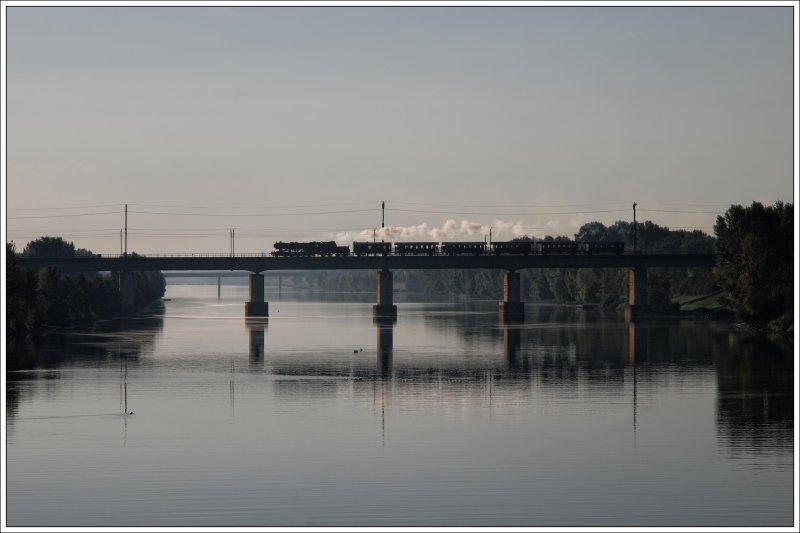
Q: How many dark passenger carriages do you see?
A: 6